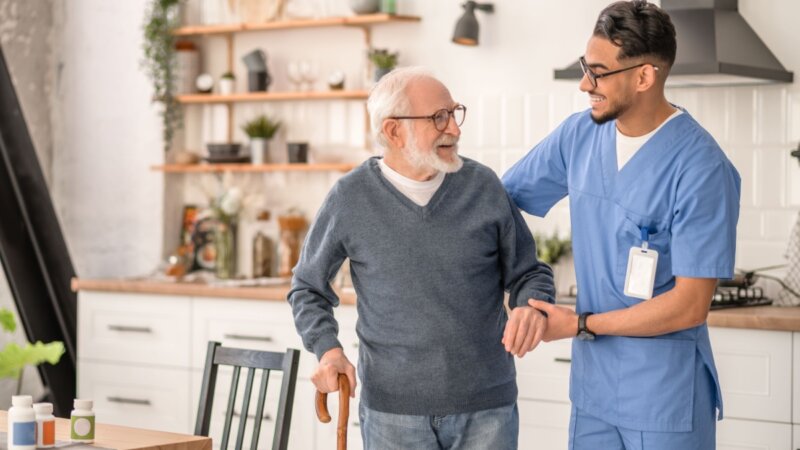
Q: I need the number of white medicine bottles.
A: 3